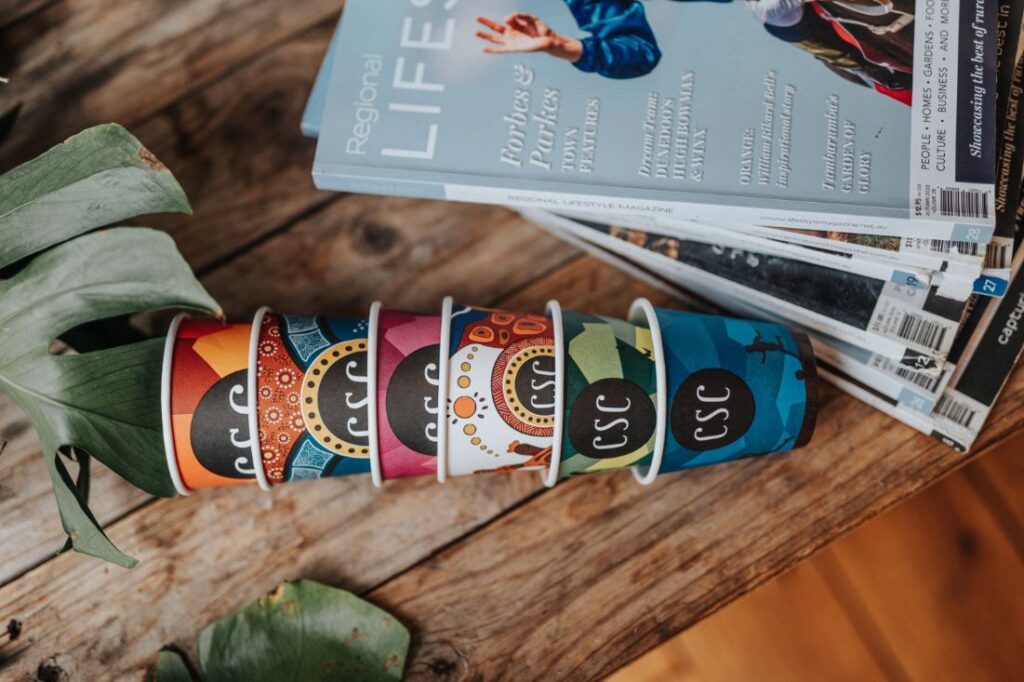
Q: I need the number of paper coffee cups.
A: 6